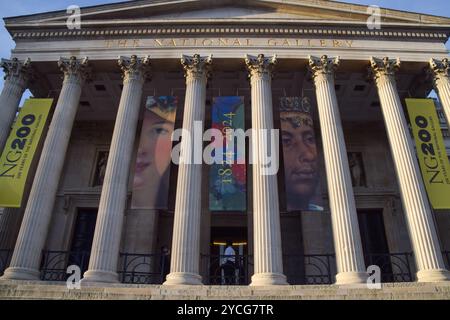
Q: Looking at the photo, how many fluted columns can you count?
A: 8